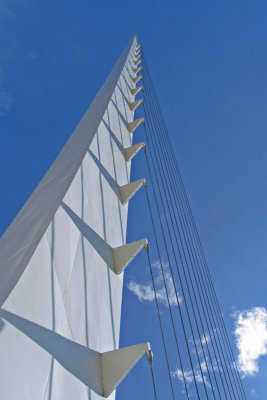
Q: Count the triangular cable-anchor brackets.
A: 13